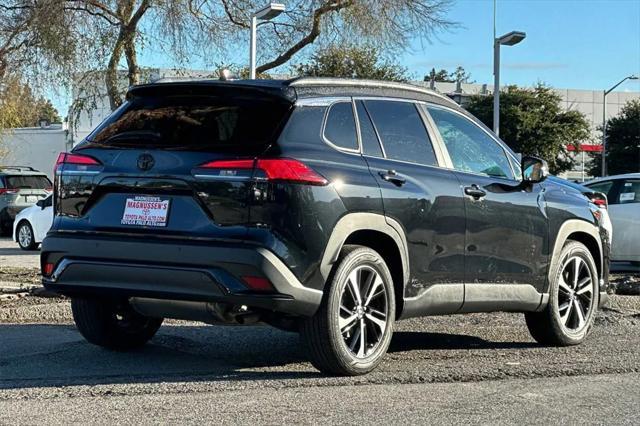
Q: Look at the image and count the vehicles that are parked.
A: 4